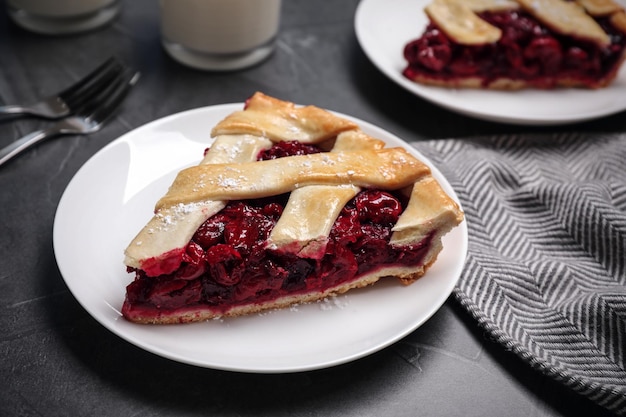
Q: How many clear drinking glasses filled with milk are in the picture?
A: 2